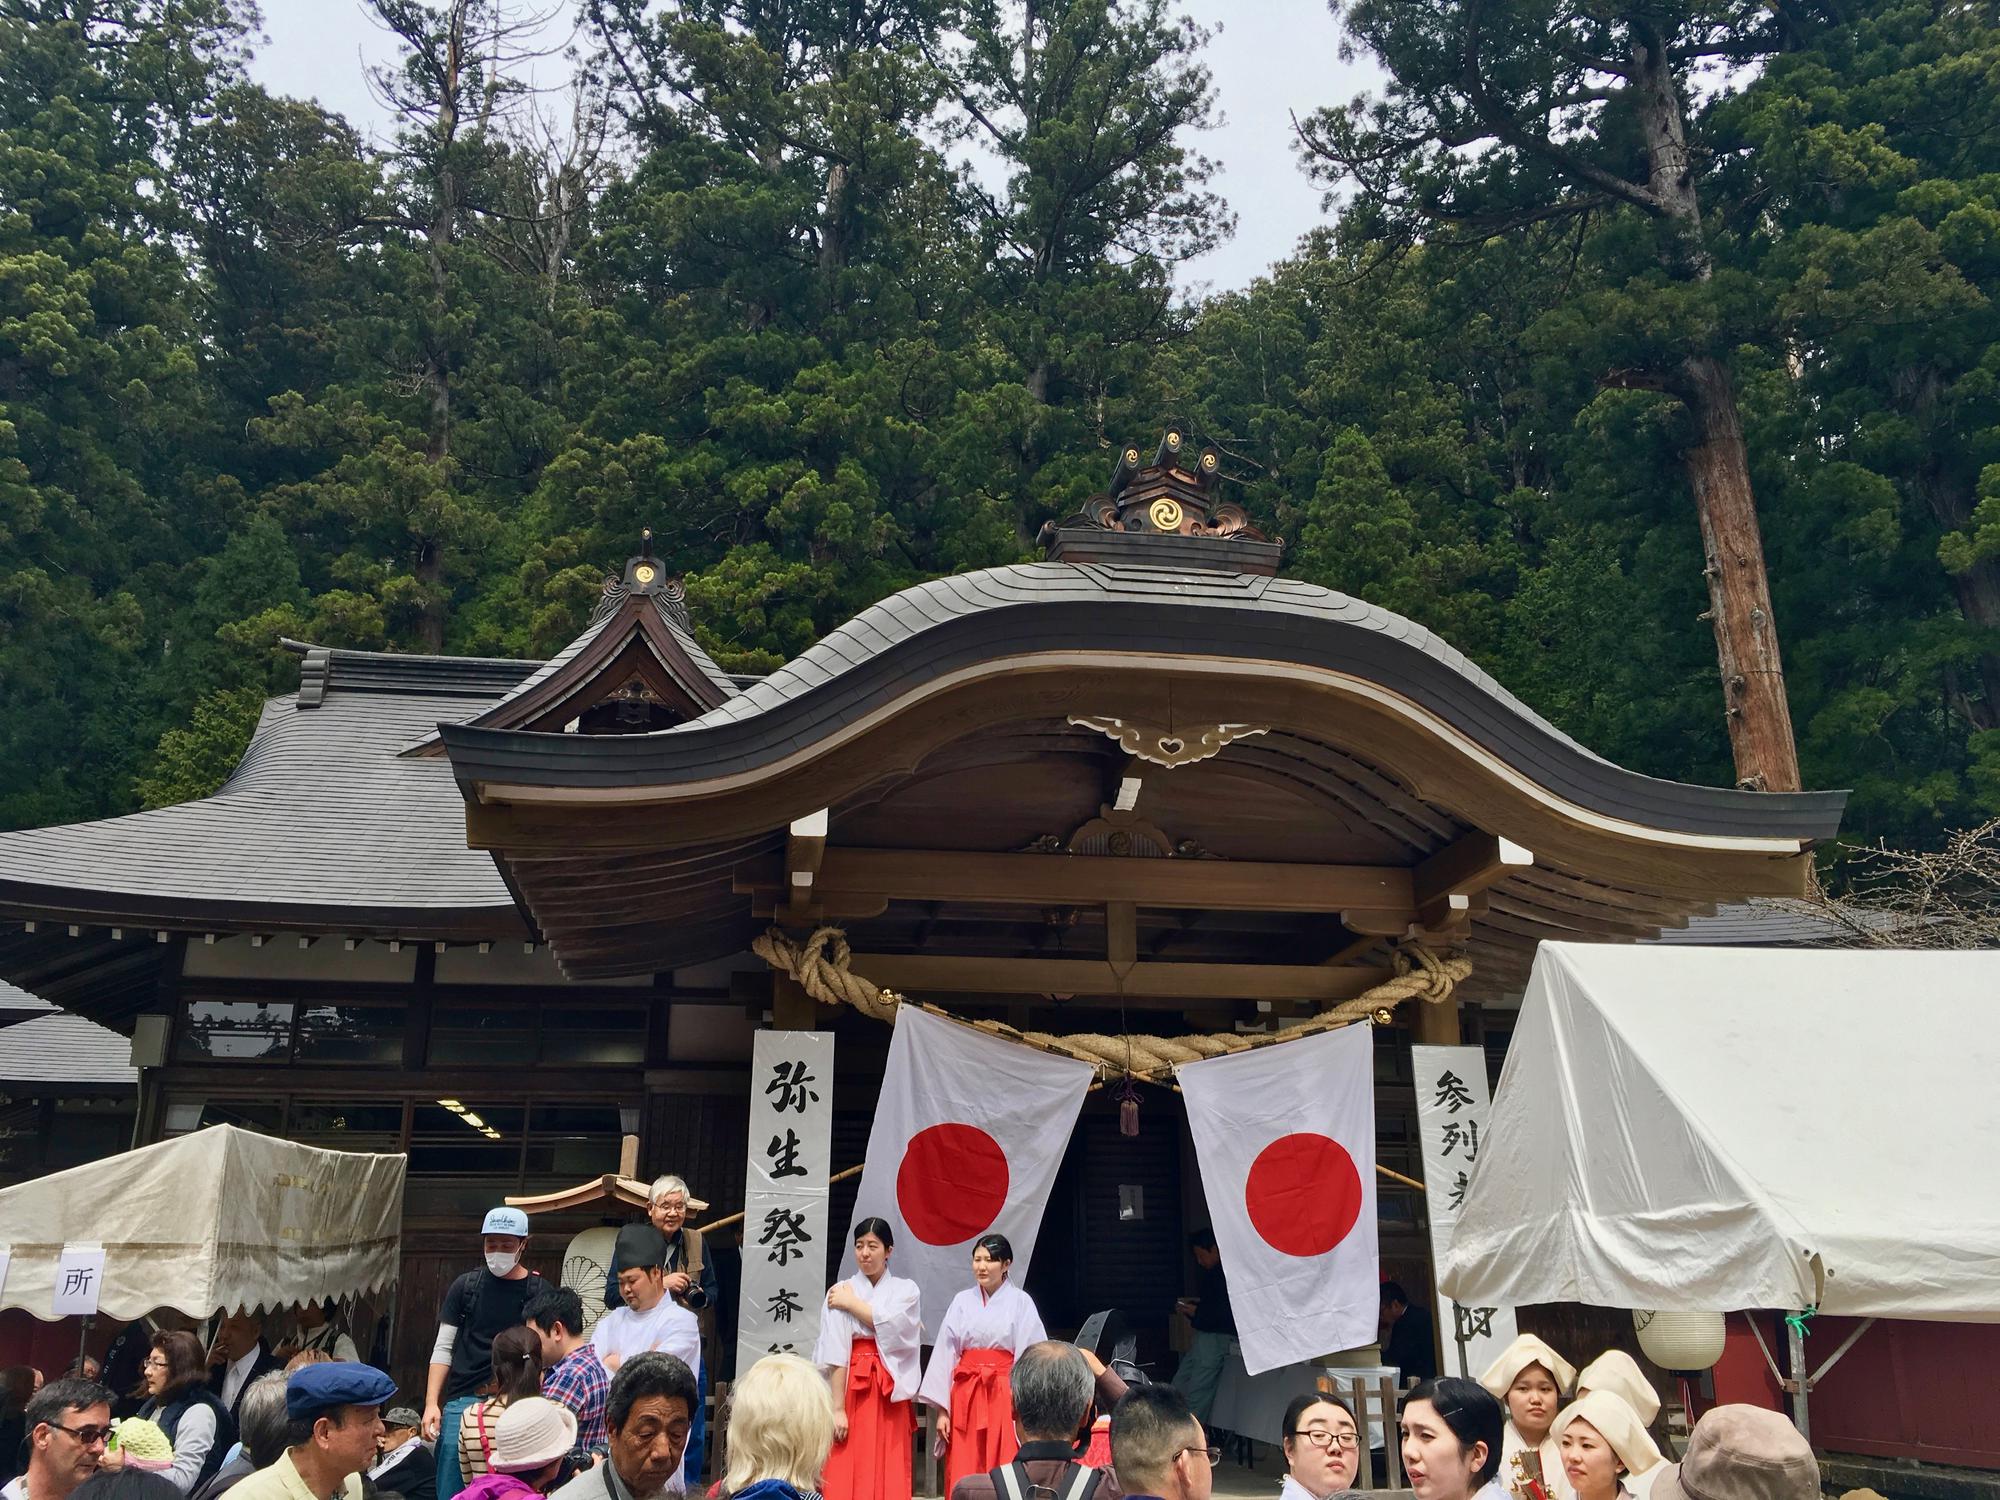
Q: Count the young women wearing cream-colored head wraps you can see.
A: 3